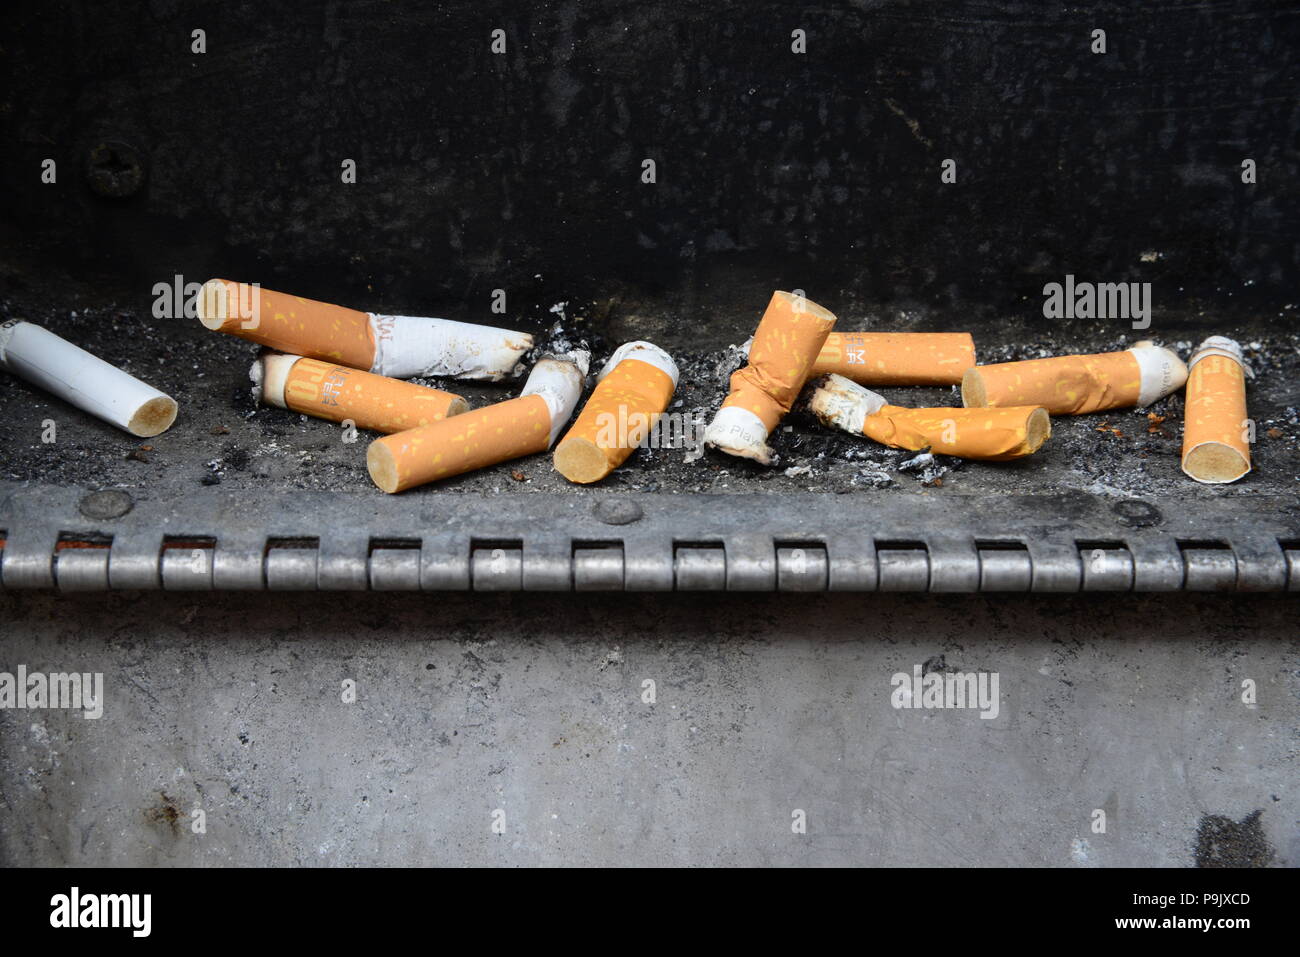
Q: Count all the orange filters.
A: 9